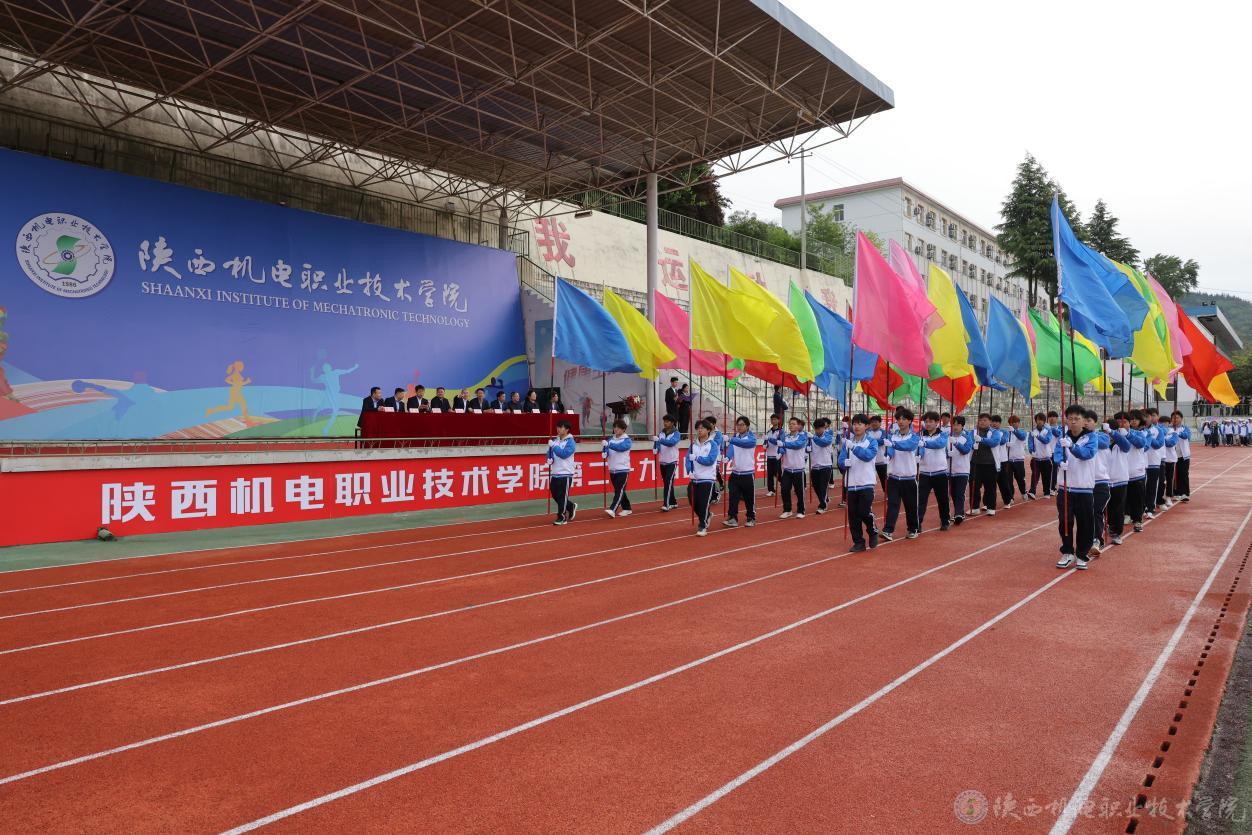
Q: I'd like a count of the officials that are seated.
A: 10